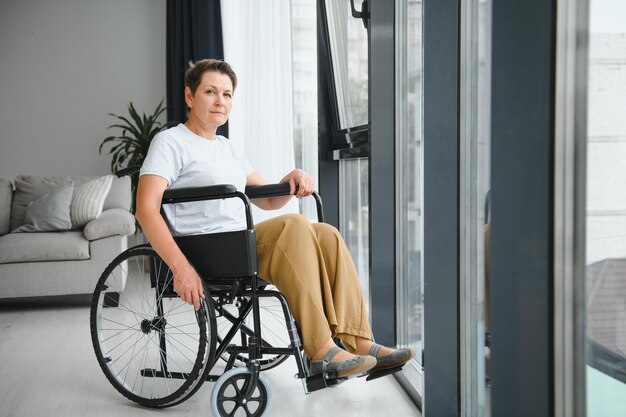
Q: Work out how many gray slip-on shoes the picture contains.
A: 2